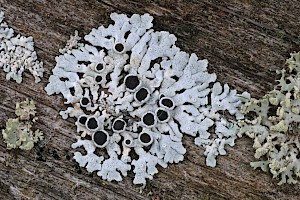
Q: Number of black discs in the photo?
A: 15